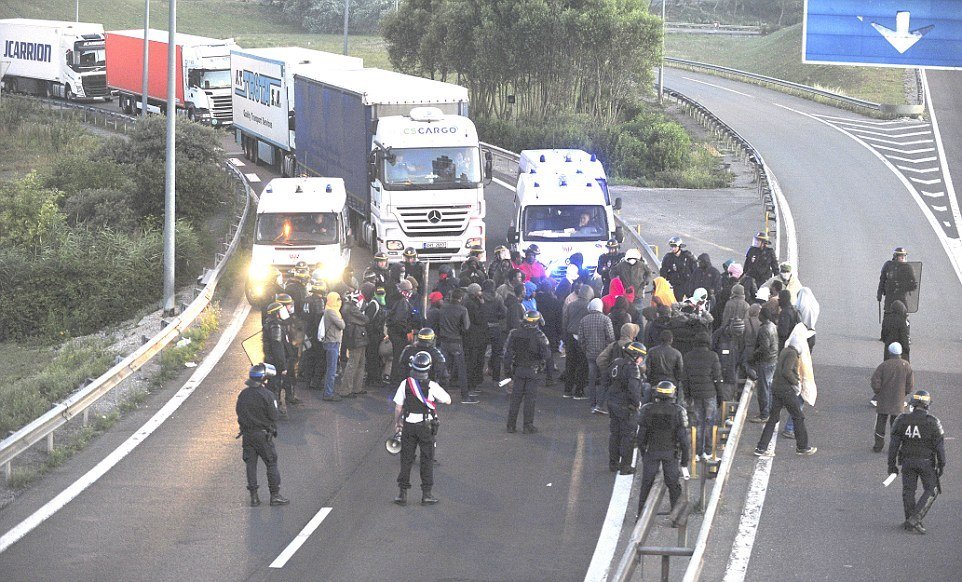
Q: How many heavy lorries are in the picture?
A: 4